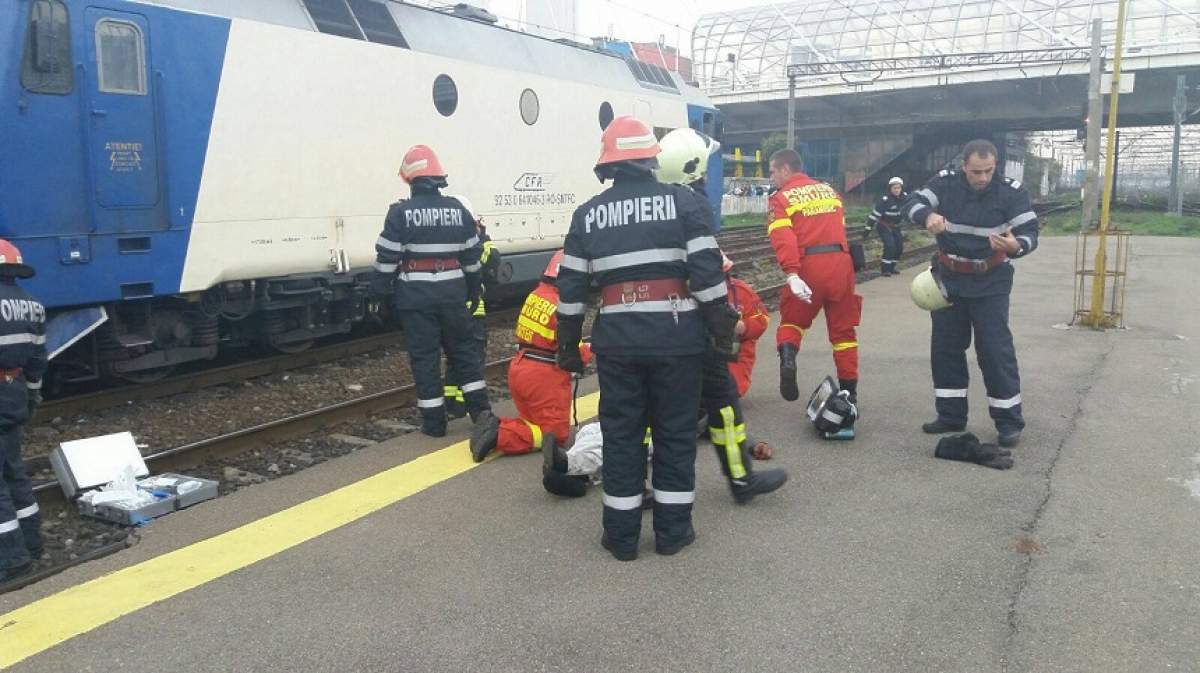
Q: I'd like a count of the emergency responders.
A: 10